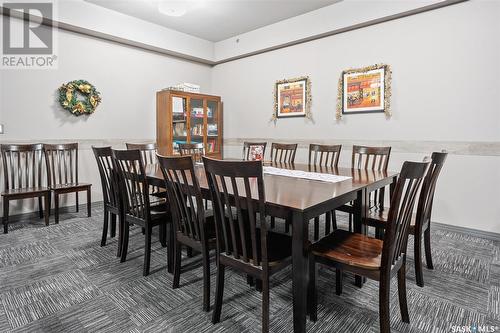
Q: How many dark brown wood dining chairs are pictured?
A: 14